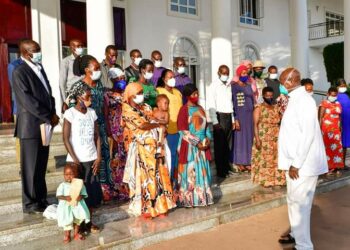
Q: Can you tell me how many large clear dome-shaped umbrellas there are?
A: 0